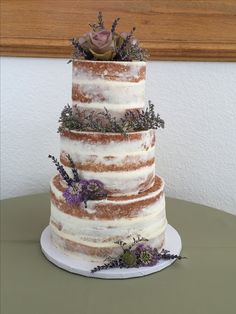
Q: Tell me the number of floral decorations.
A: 4